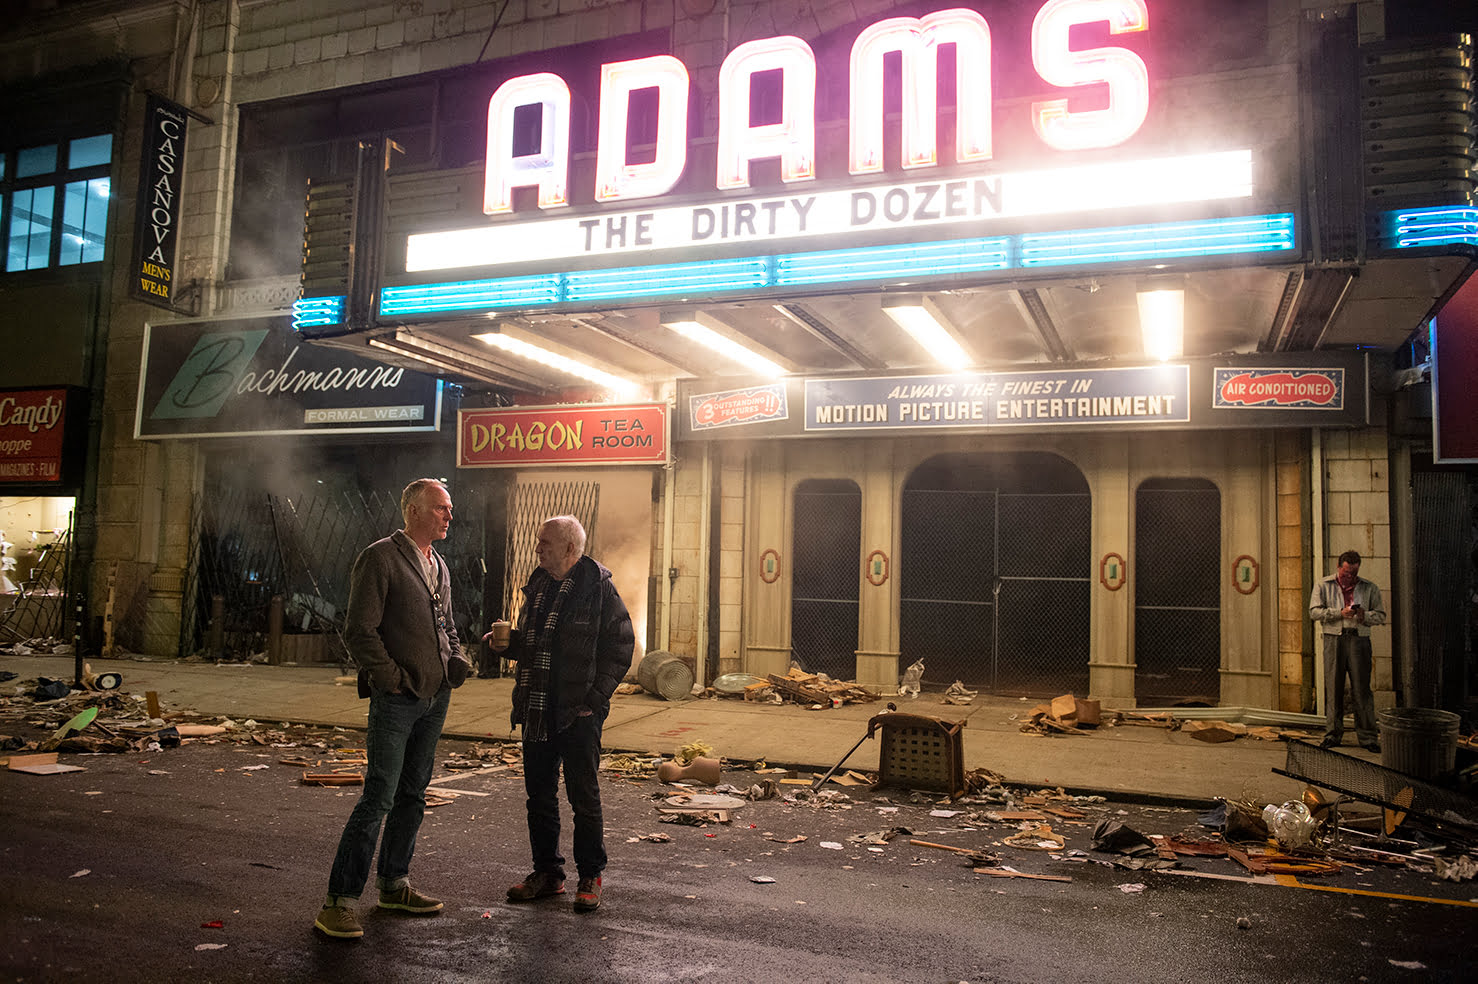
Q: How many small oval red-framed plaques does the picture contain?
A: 4